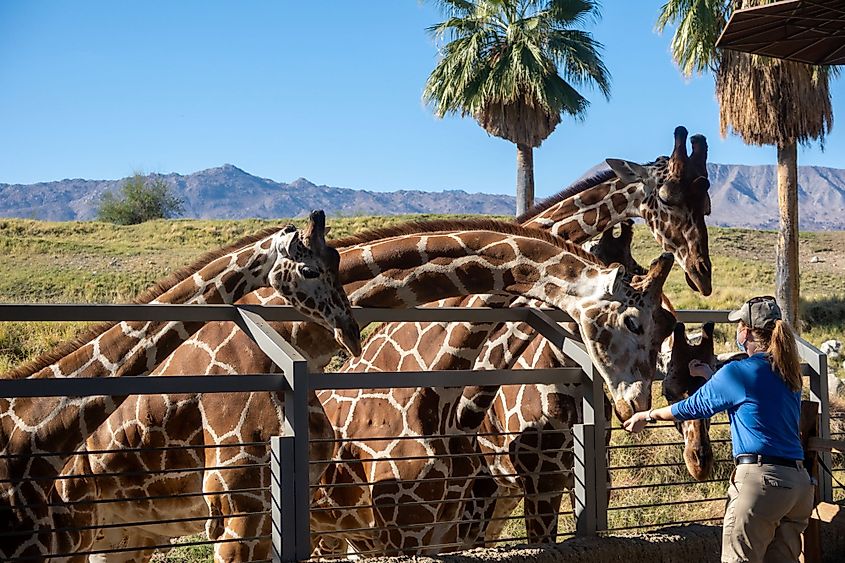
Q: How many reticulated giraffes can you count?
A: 5